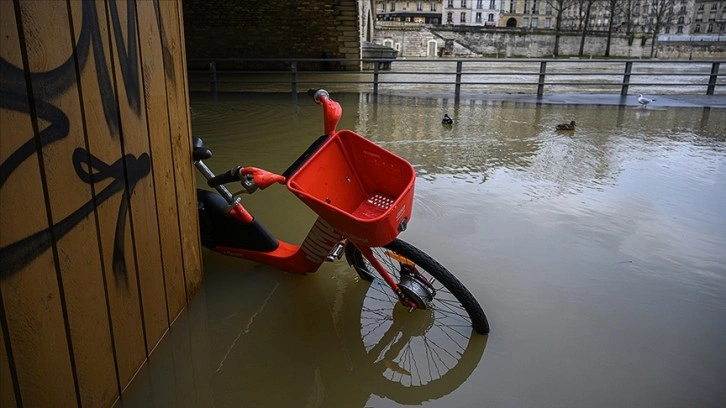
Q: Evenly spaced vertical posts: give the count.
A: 7